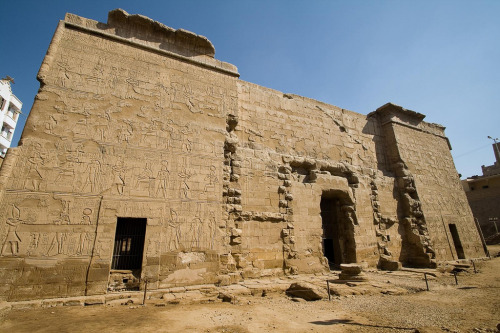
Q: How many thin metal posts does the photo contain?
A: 5